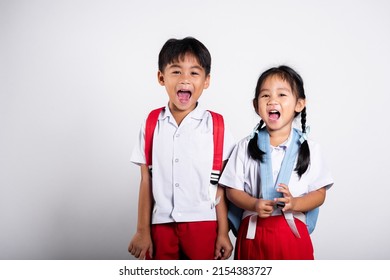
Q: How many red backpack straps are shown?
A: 2